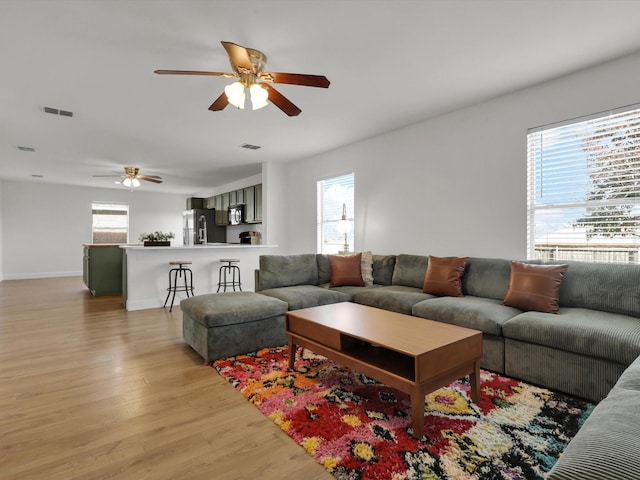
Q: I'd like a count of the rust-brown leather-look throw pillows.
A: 3